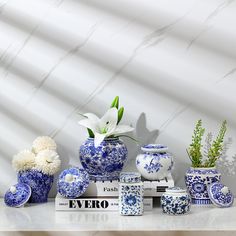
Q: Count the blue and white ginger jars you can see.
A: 6